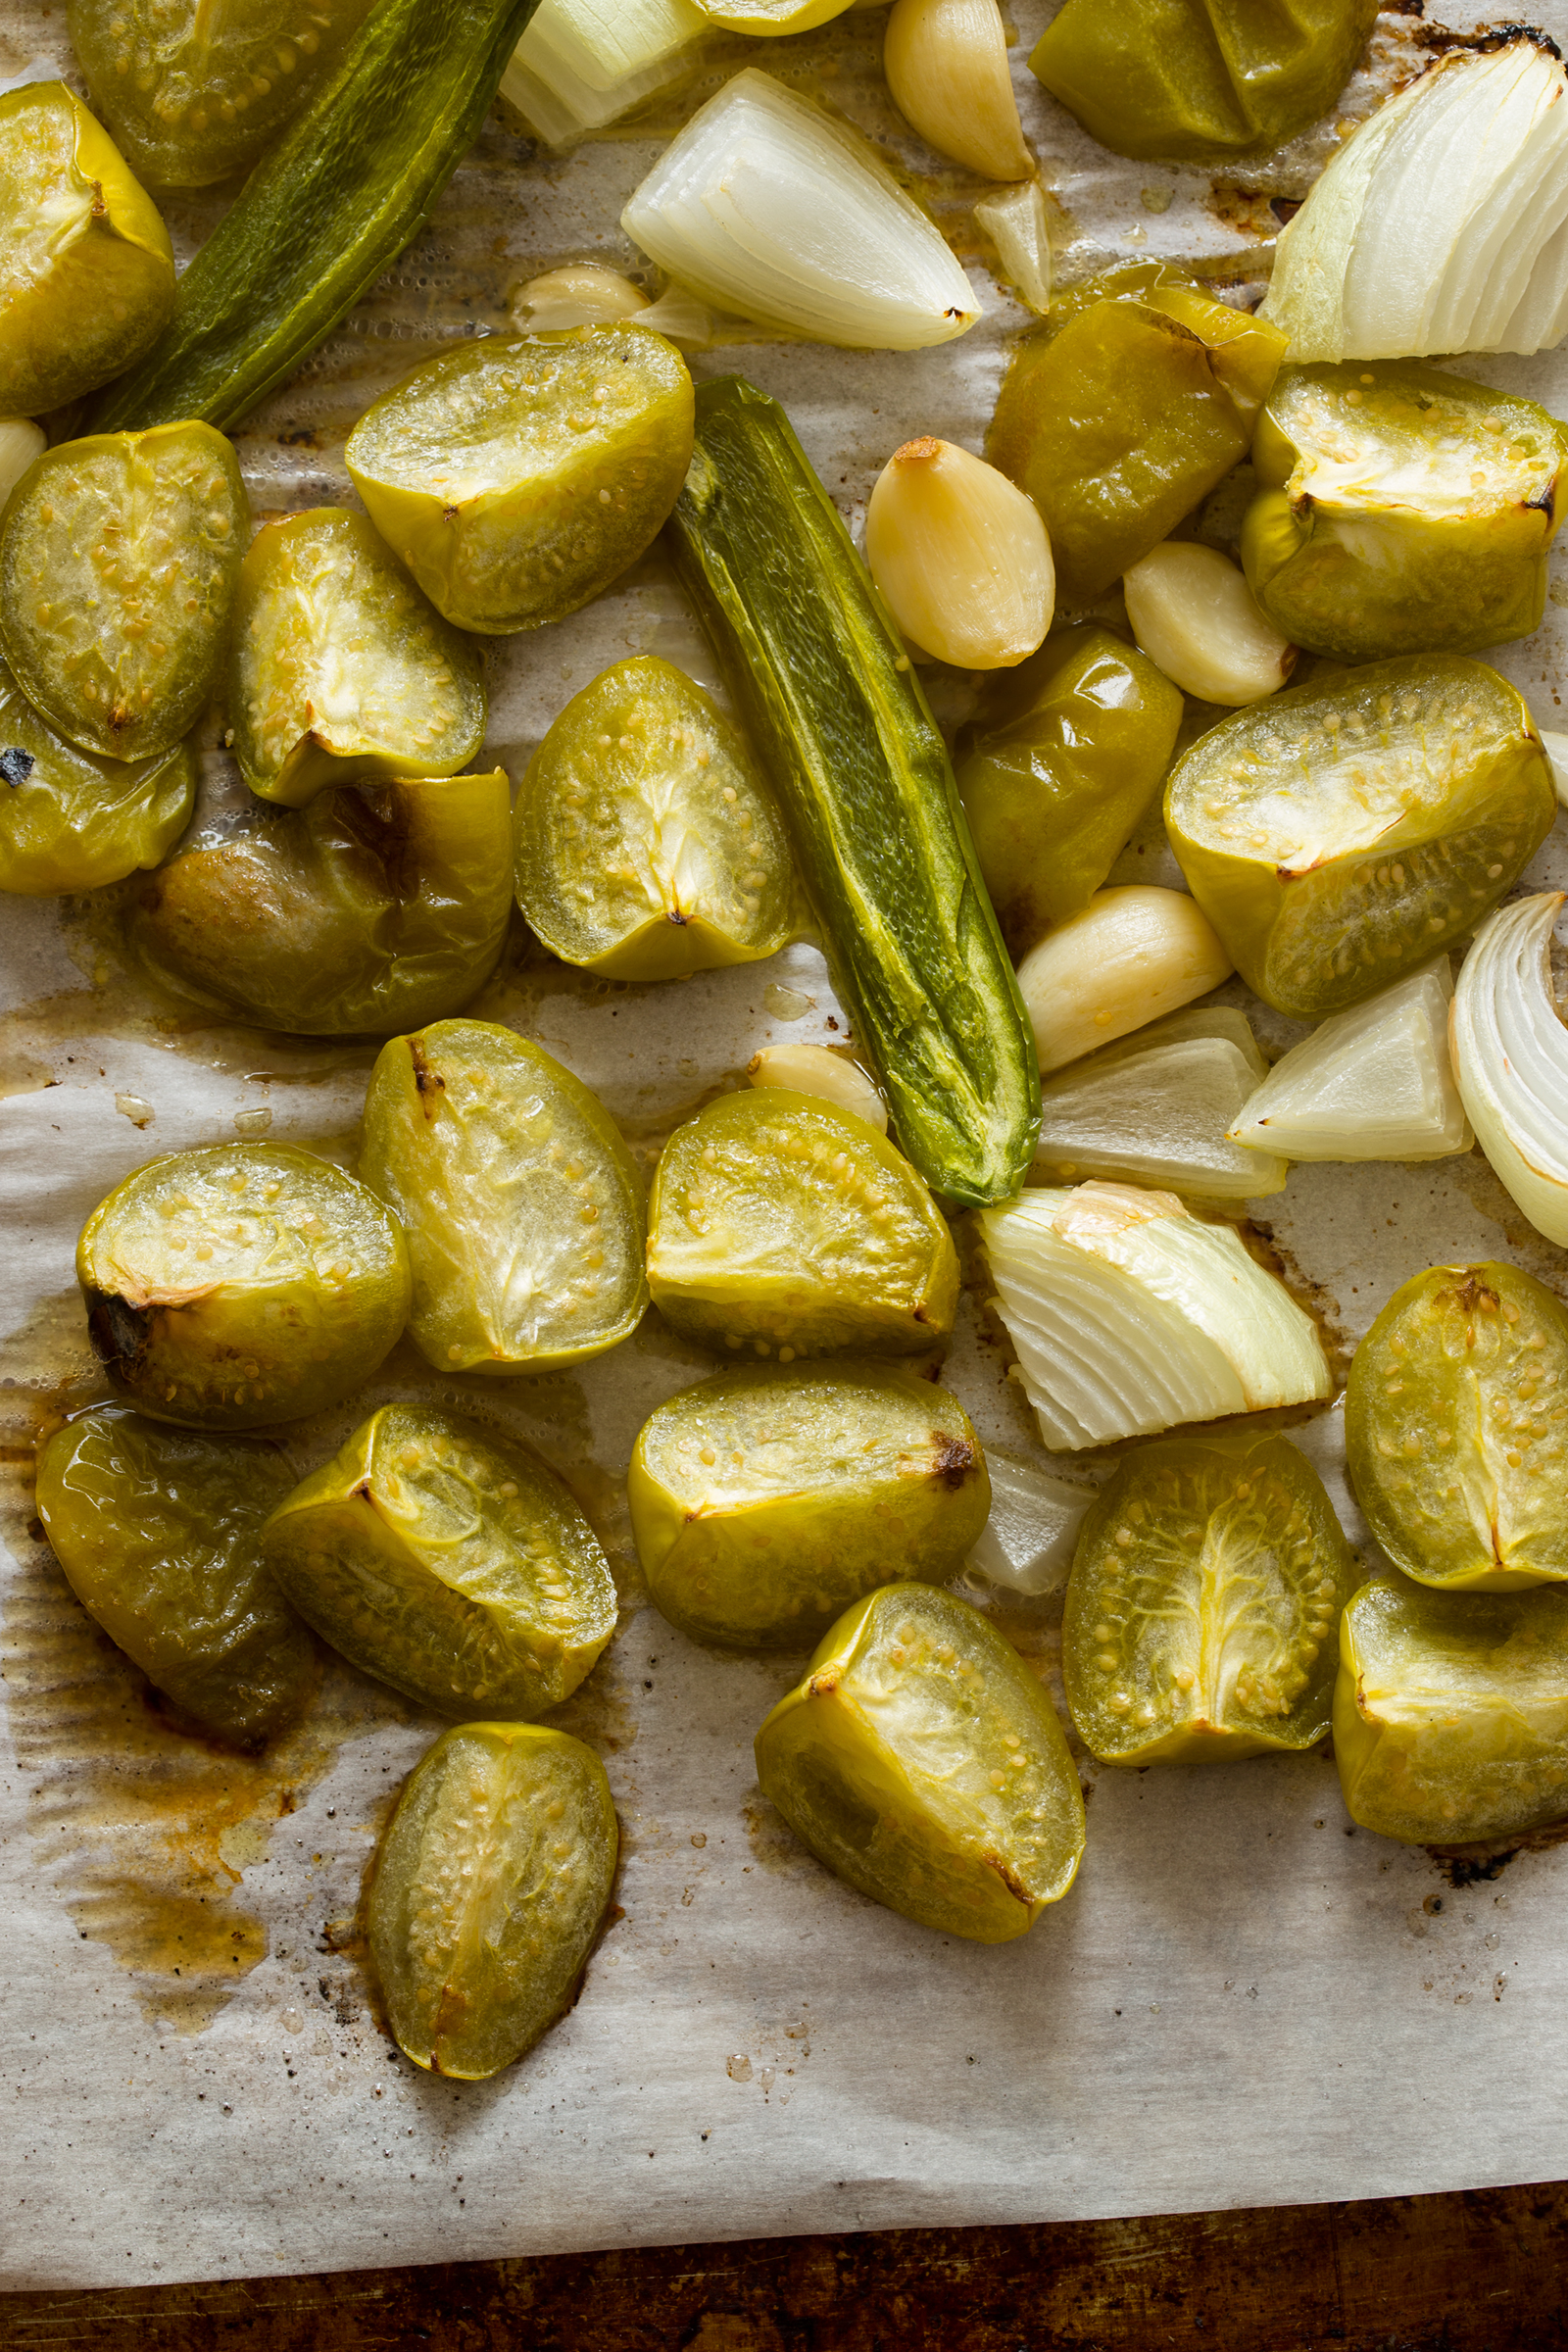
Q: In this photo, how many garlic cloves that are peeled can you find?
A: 6